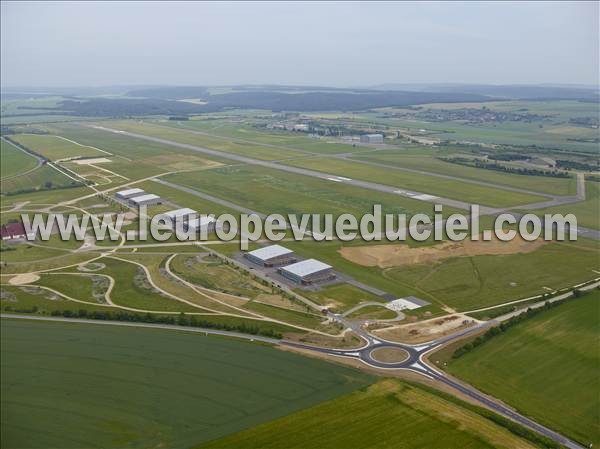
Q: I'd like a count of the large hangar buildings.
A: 6